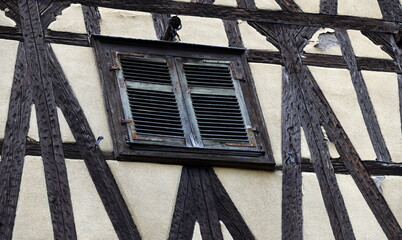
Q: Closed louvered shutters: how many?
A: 2